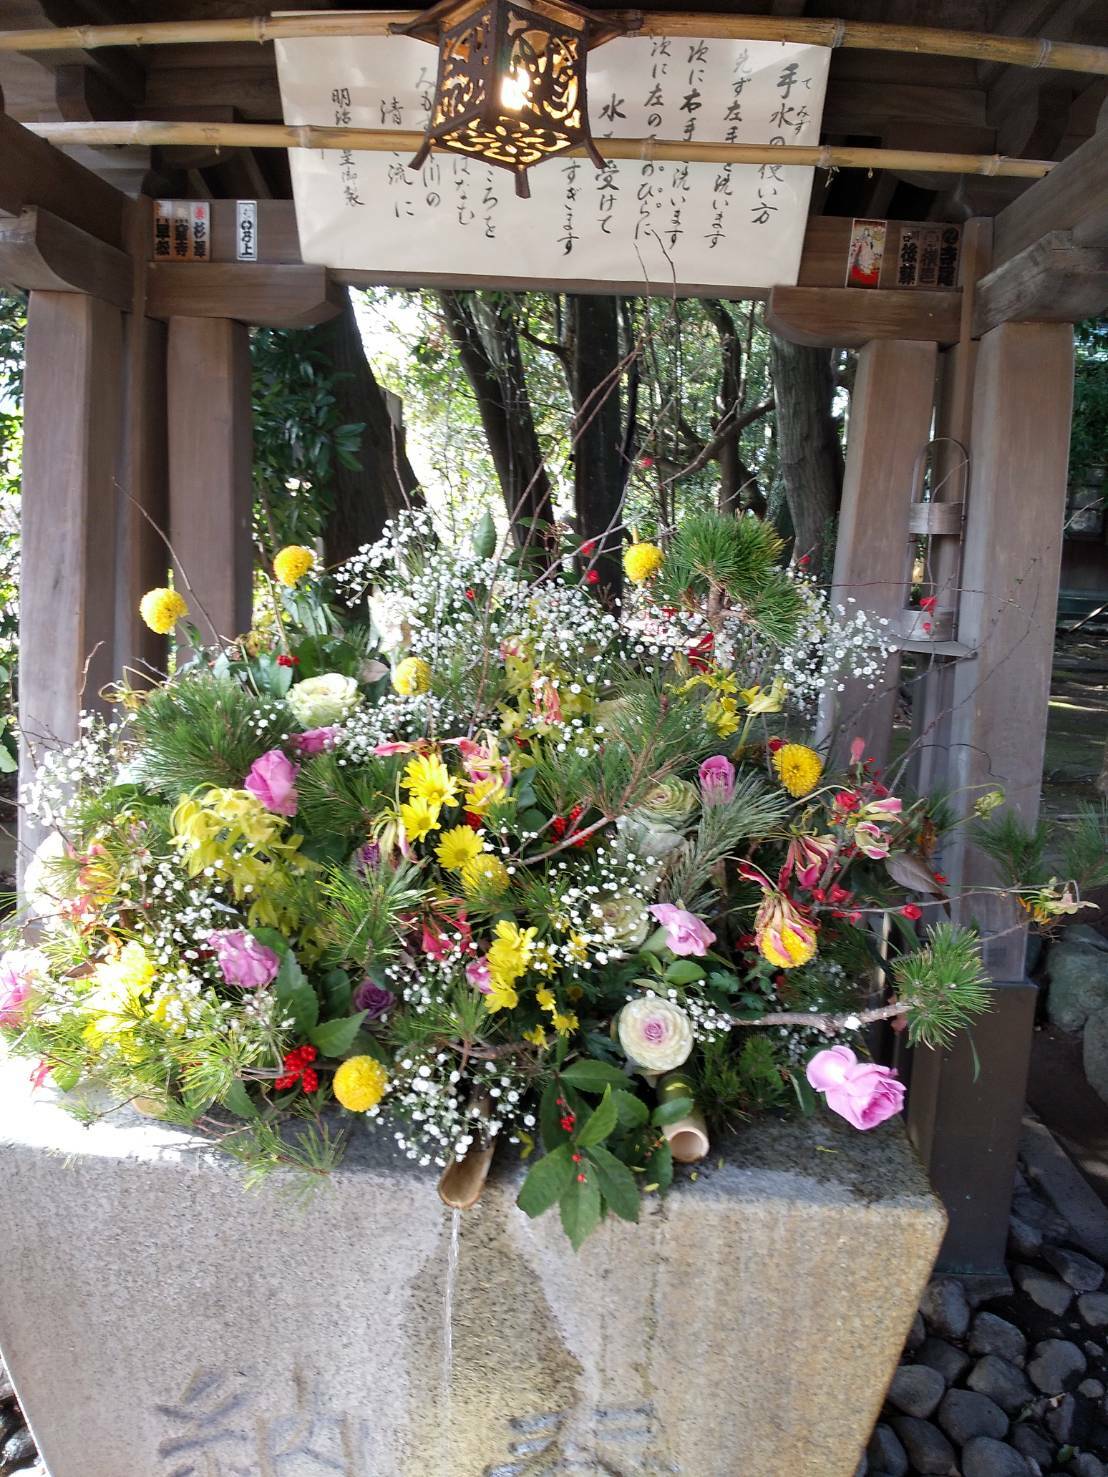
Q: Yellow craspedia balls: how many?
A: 8